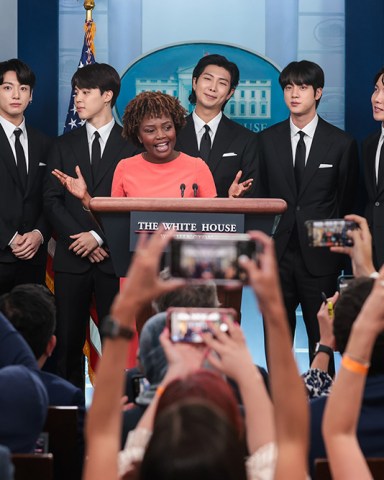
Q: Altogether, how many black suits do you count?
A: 5